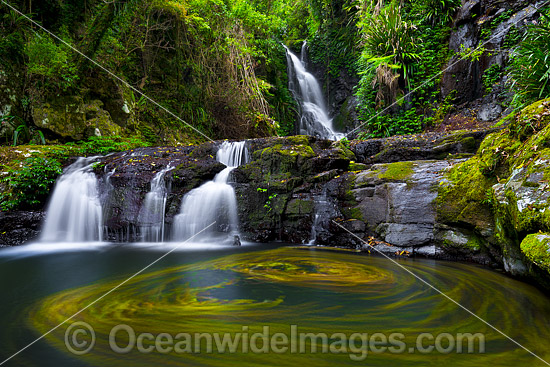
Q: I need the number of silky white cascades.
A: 4